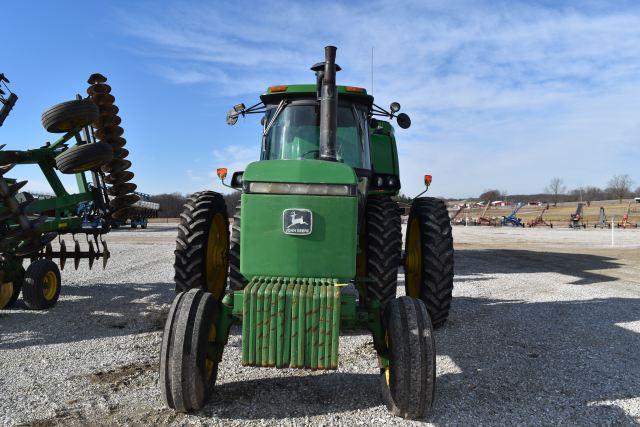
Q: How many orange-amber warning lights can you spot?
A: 4